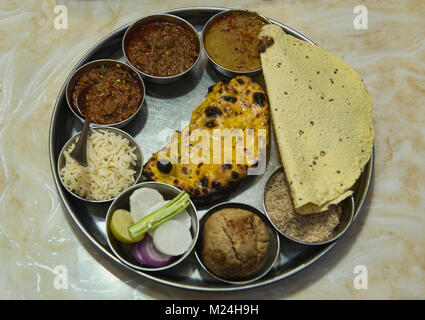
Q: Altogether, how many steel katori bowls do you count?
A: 7